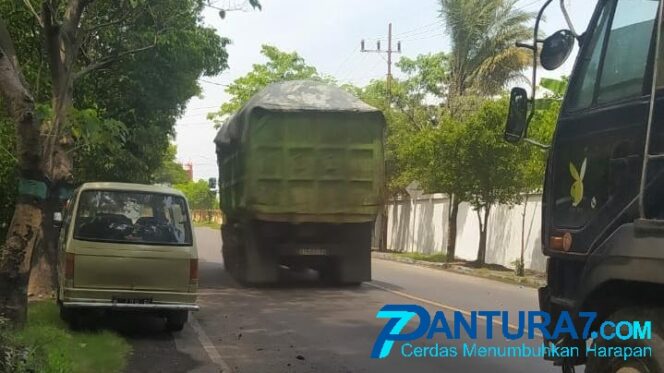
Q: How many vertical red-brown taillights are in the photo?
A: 2